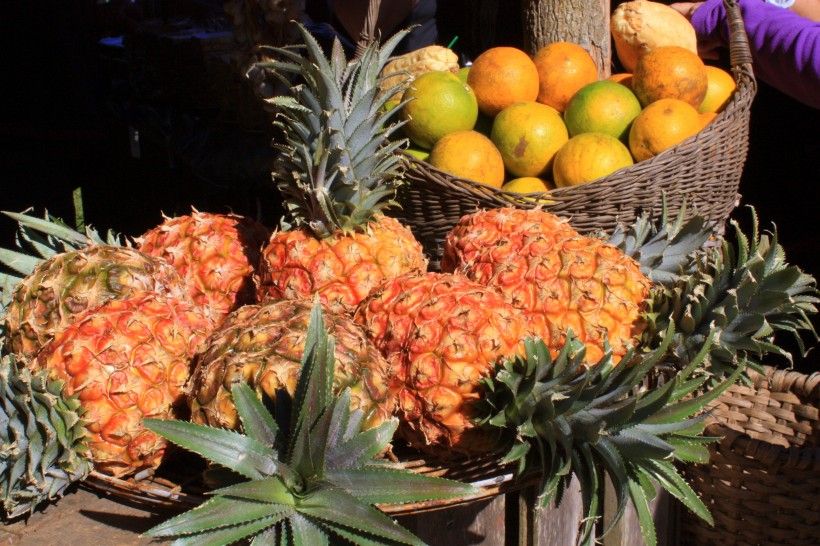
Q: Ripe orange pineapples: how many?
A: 6